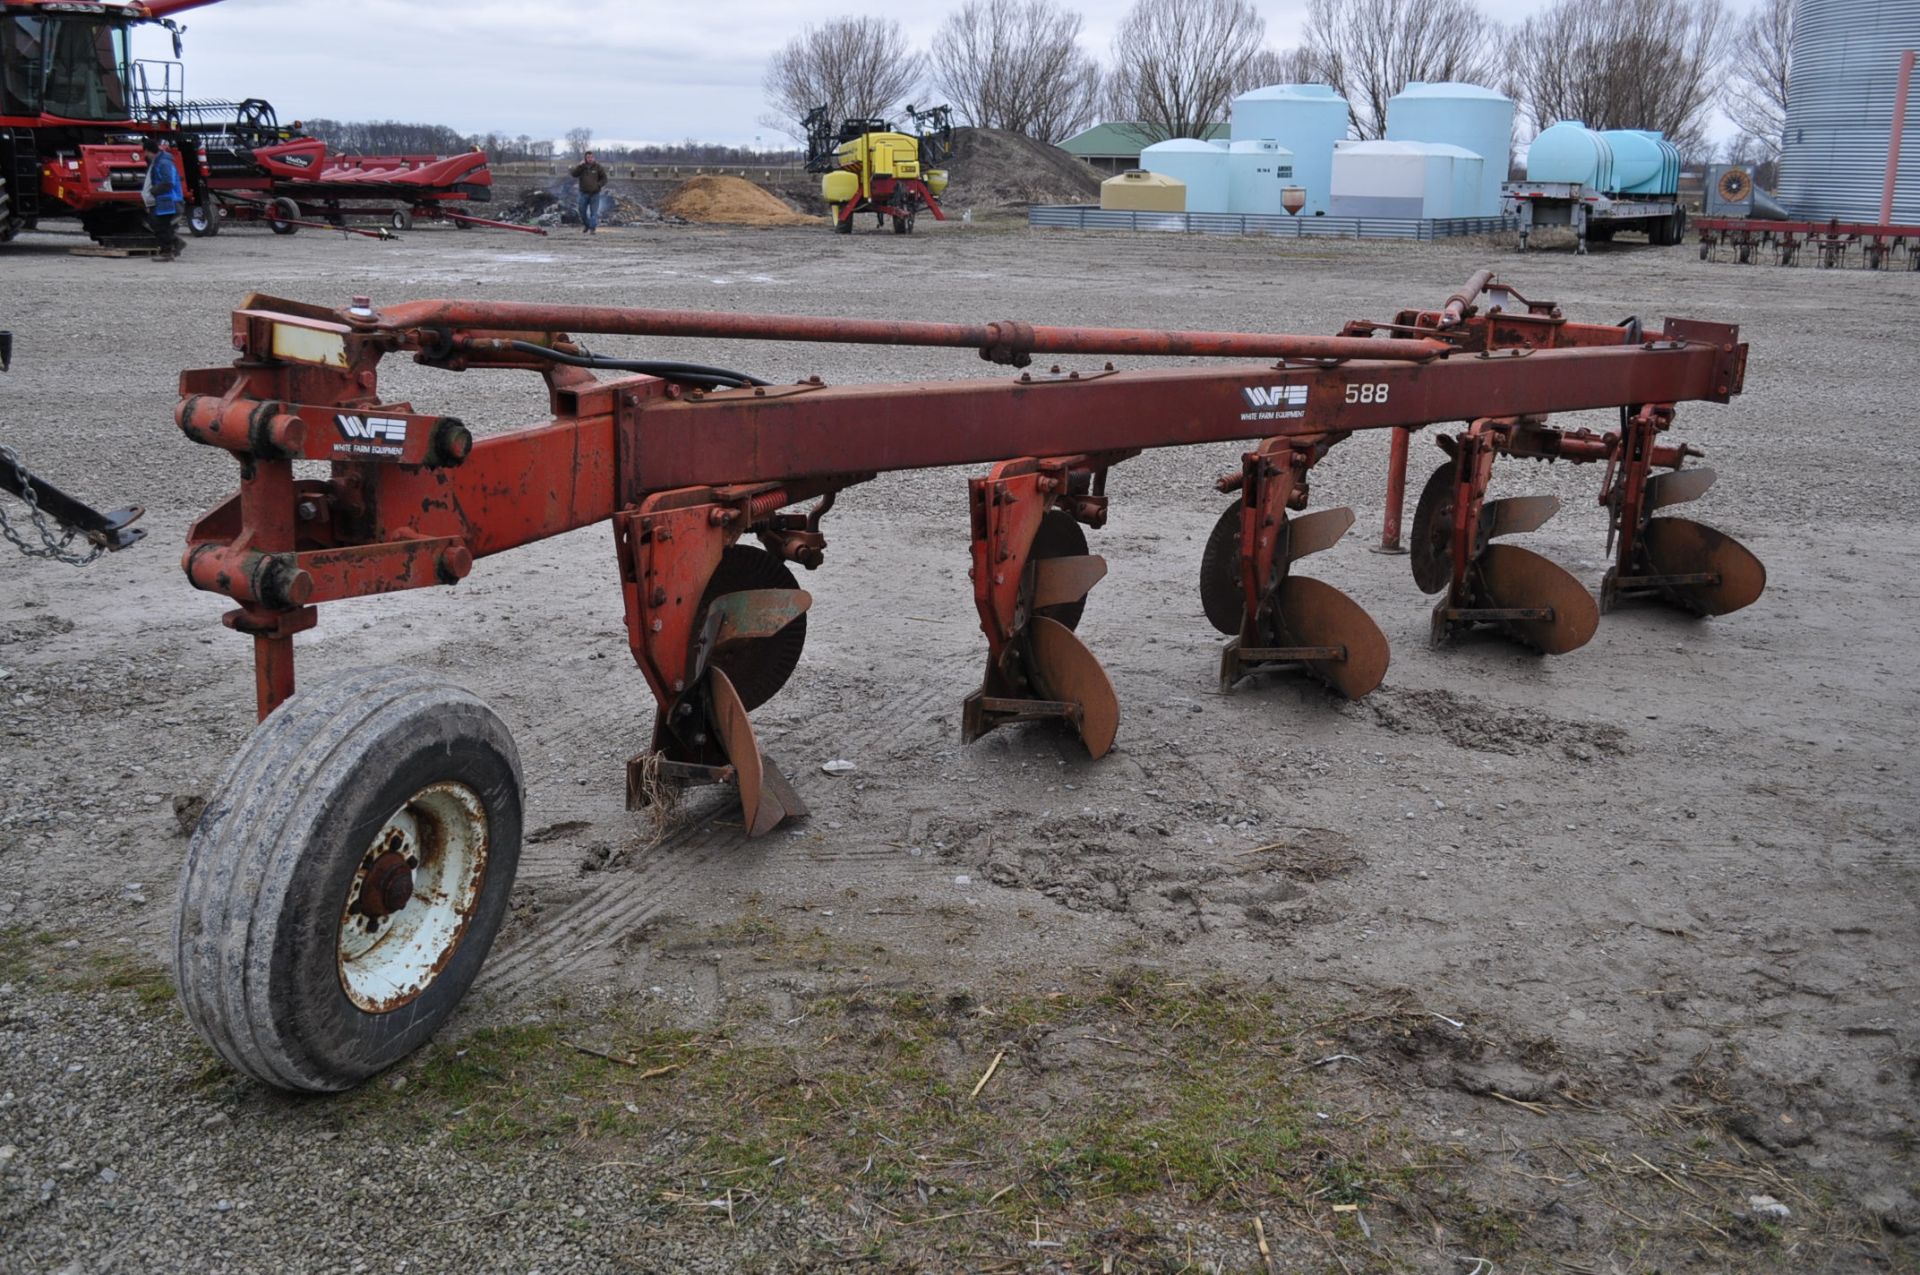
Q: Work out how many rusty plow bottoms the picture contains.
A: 5